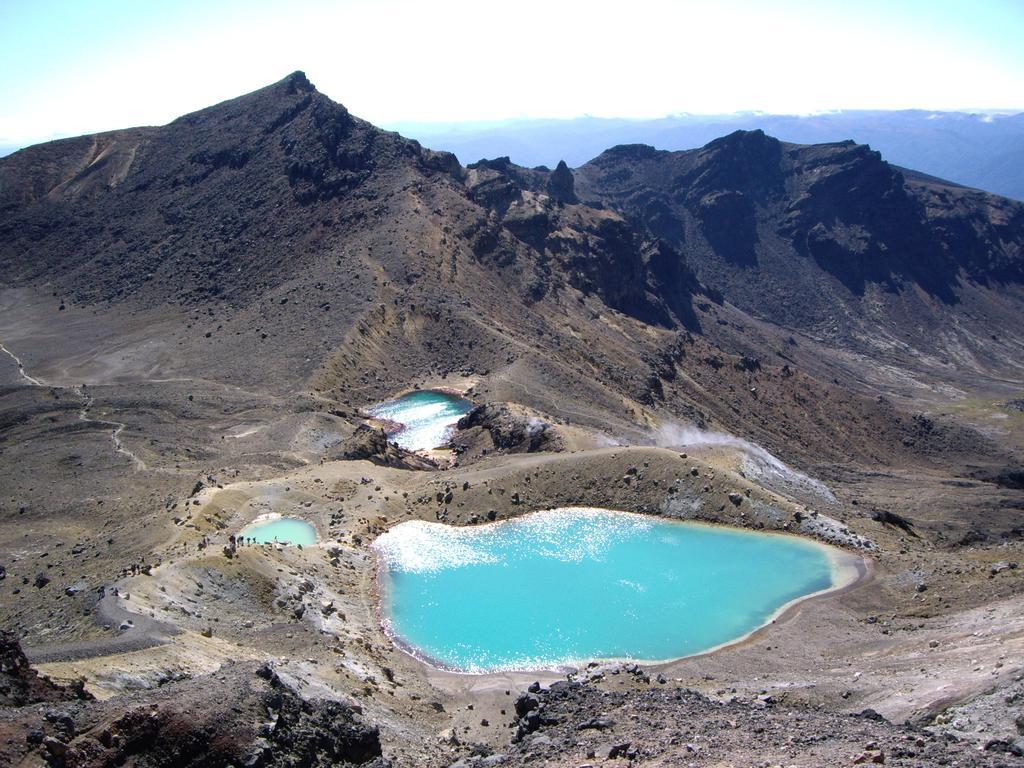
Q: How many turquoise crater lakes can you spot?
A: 3